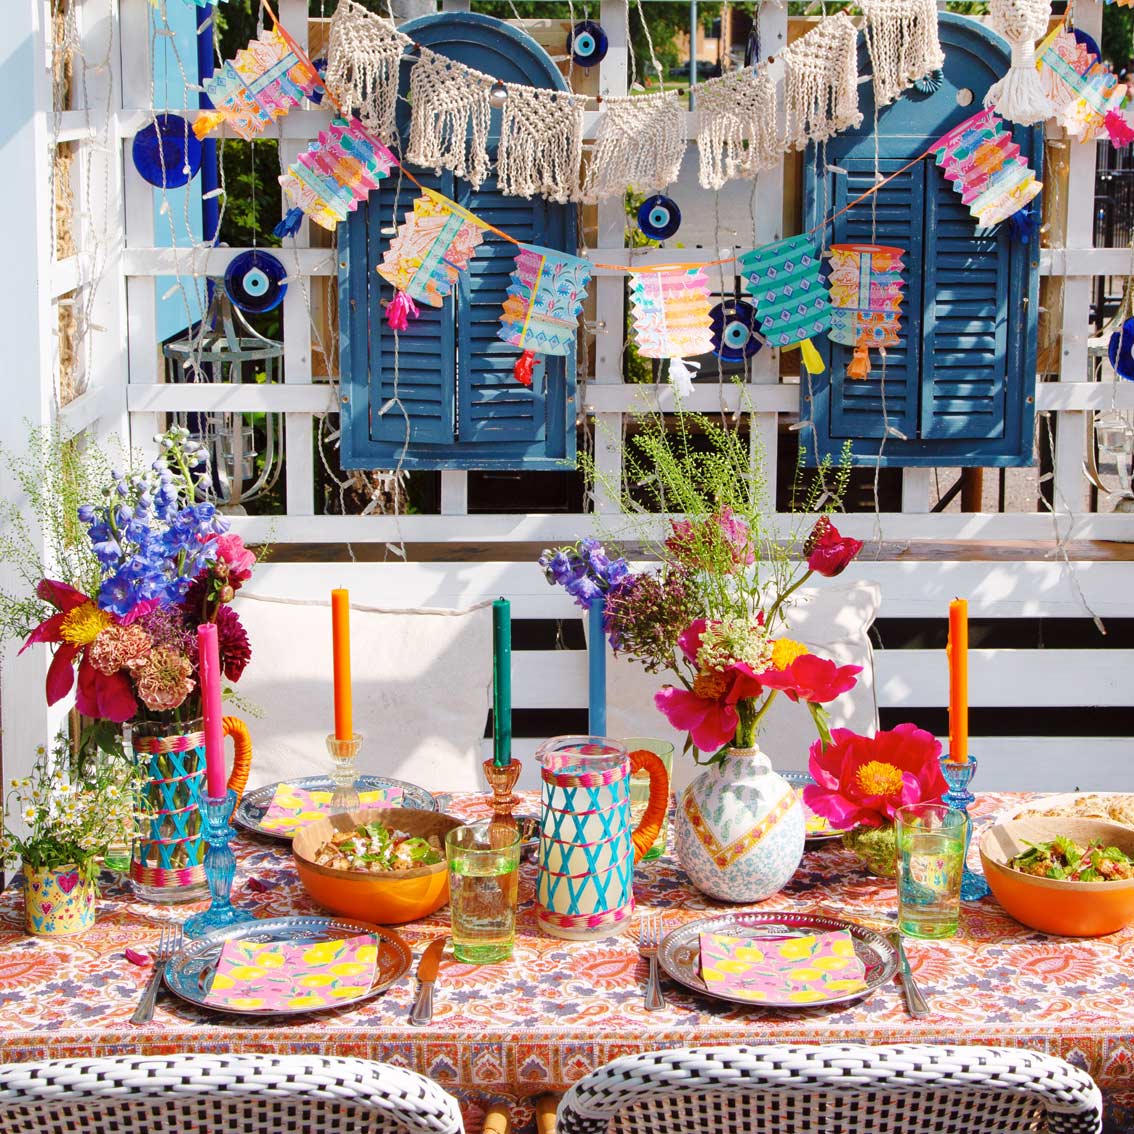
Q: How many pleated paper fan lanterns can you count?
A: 9